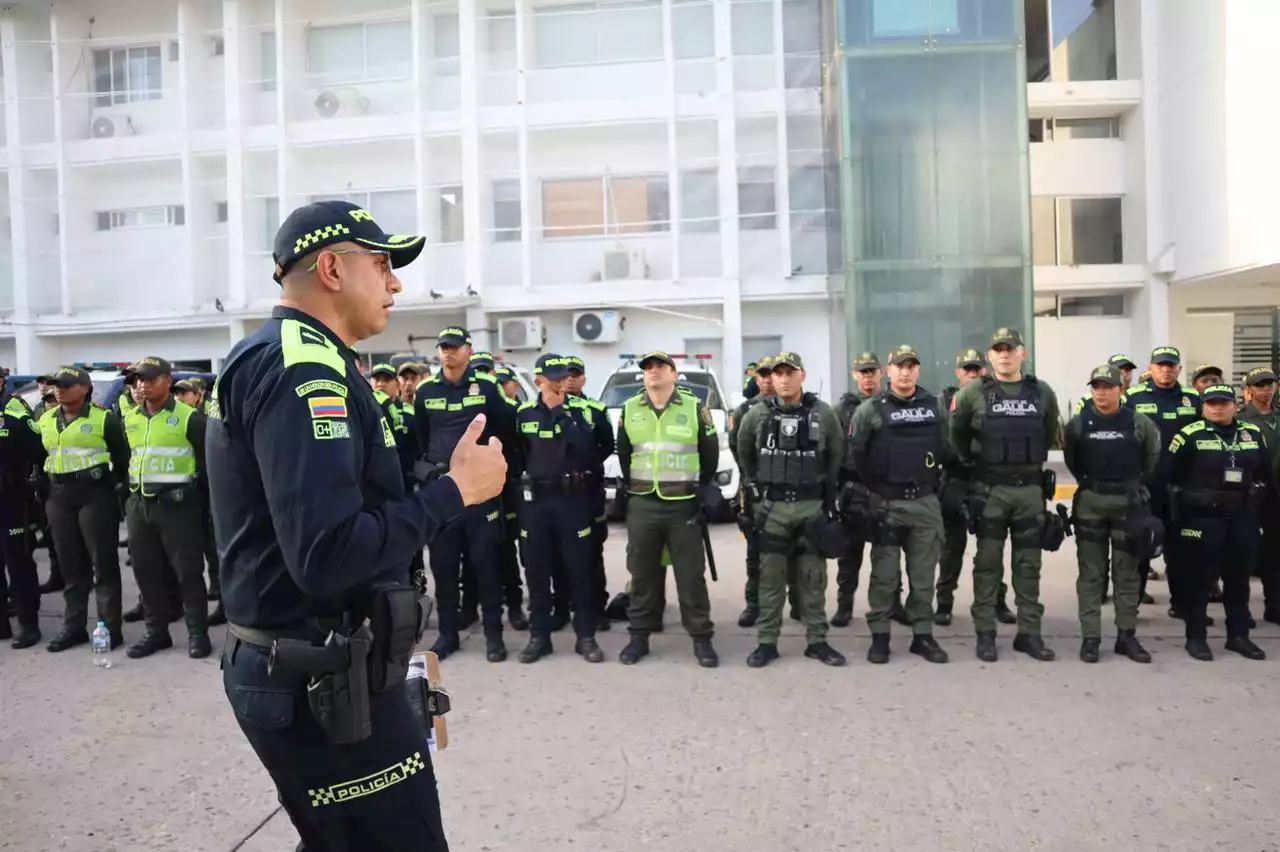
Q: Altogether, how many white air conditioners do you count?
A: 5